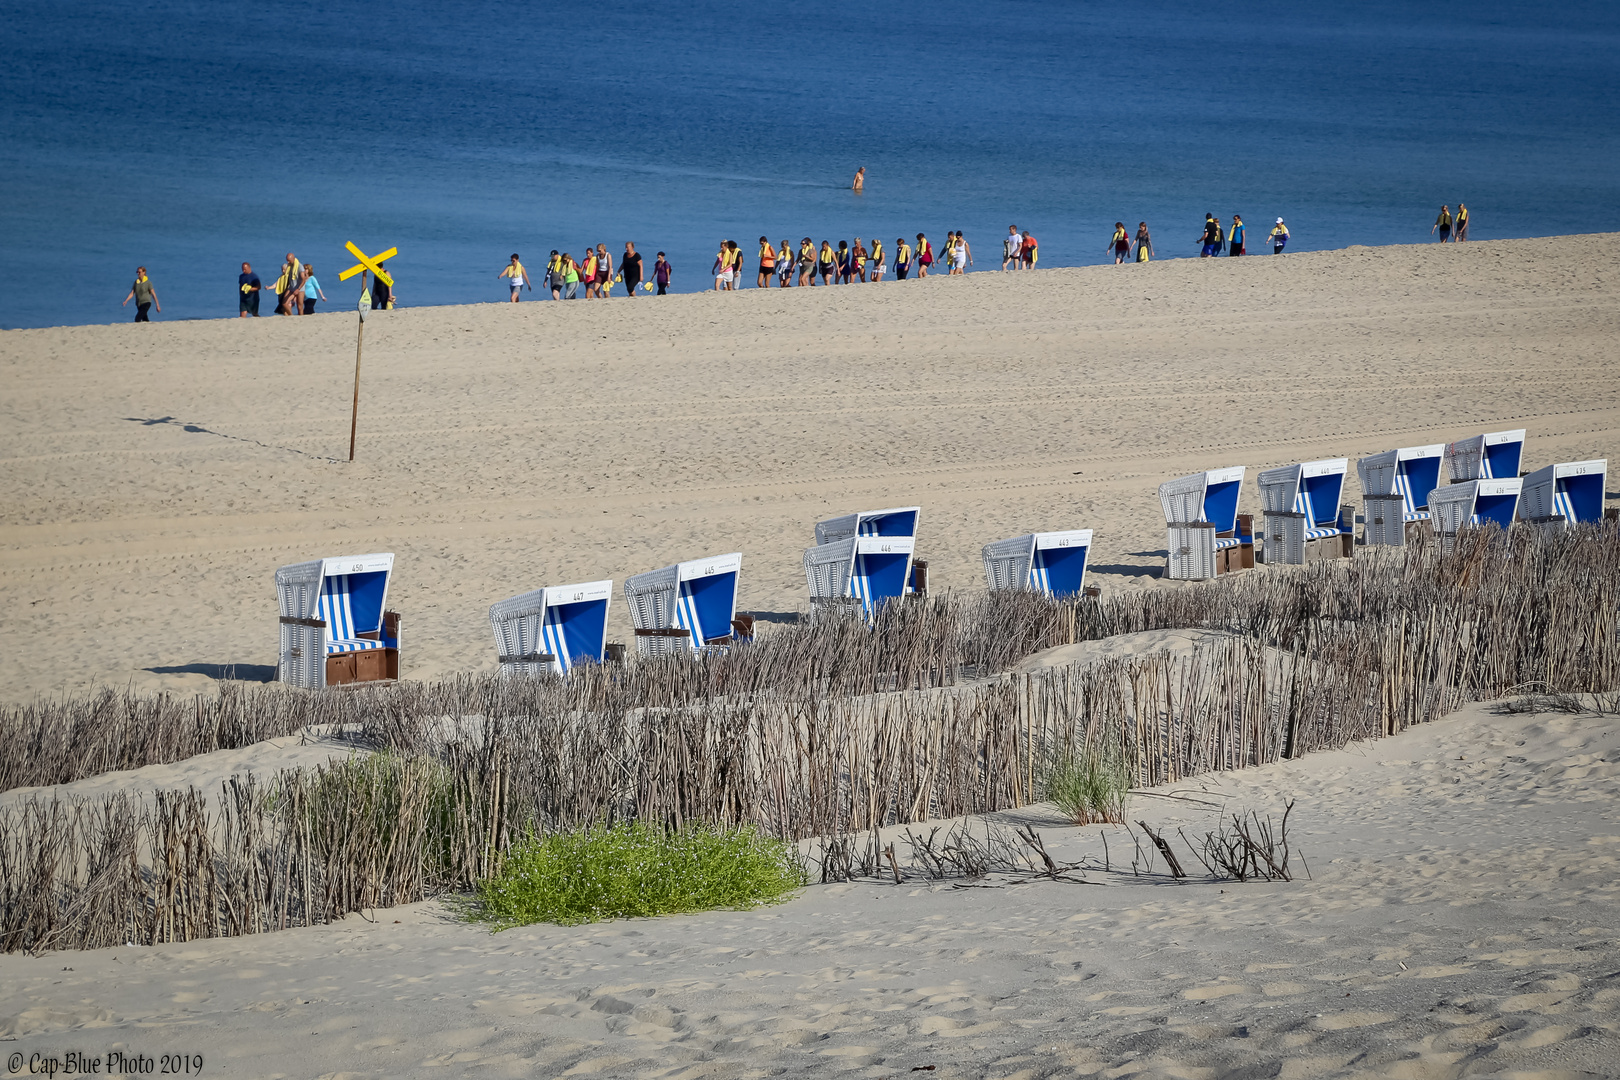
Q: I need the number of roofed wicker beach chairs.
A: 12